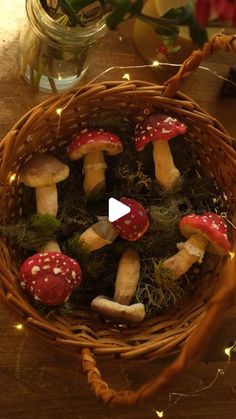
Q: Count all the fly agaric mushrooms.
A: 5